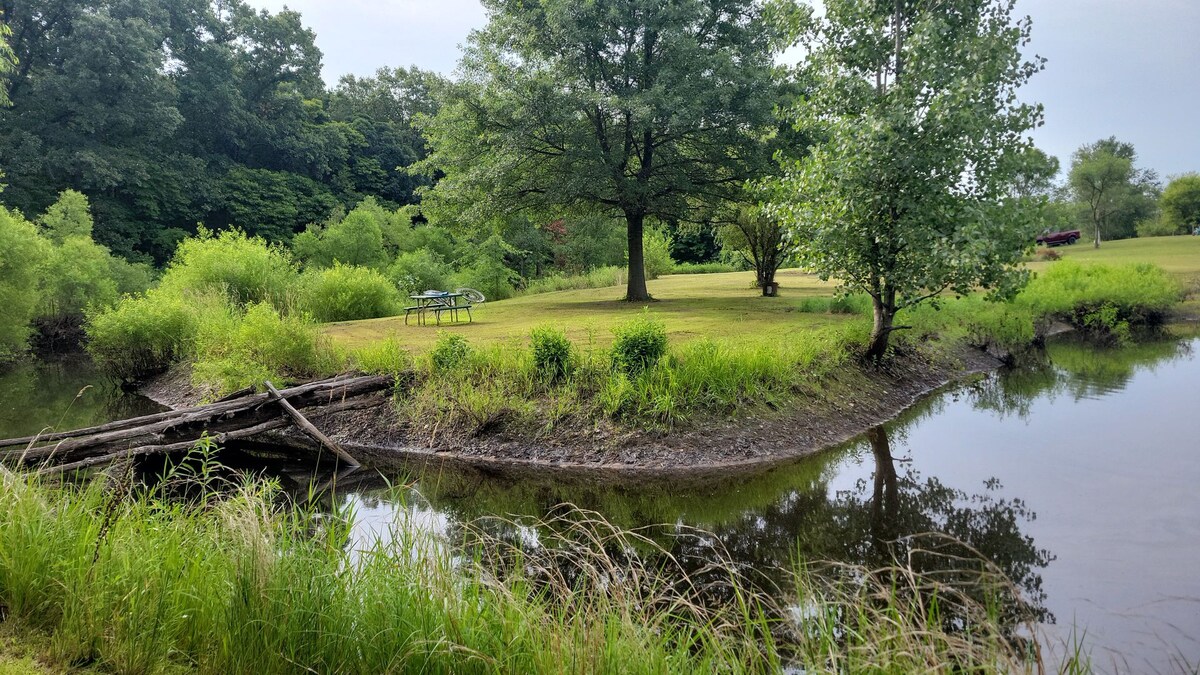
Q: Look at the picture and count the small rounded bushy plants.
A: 3